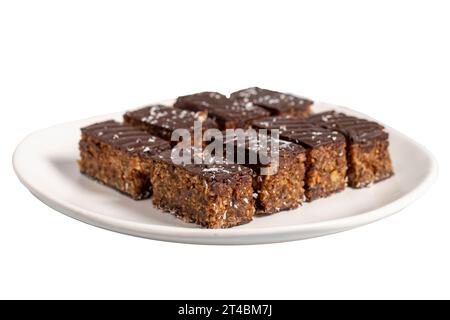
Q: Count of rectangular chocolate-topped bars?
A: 8